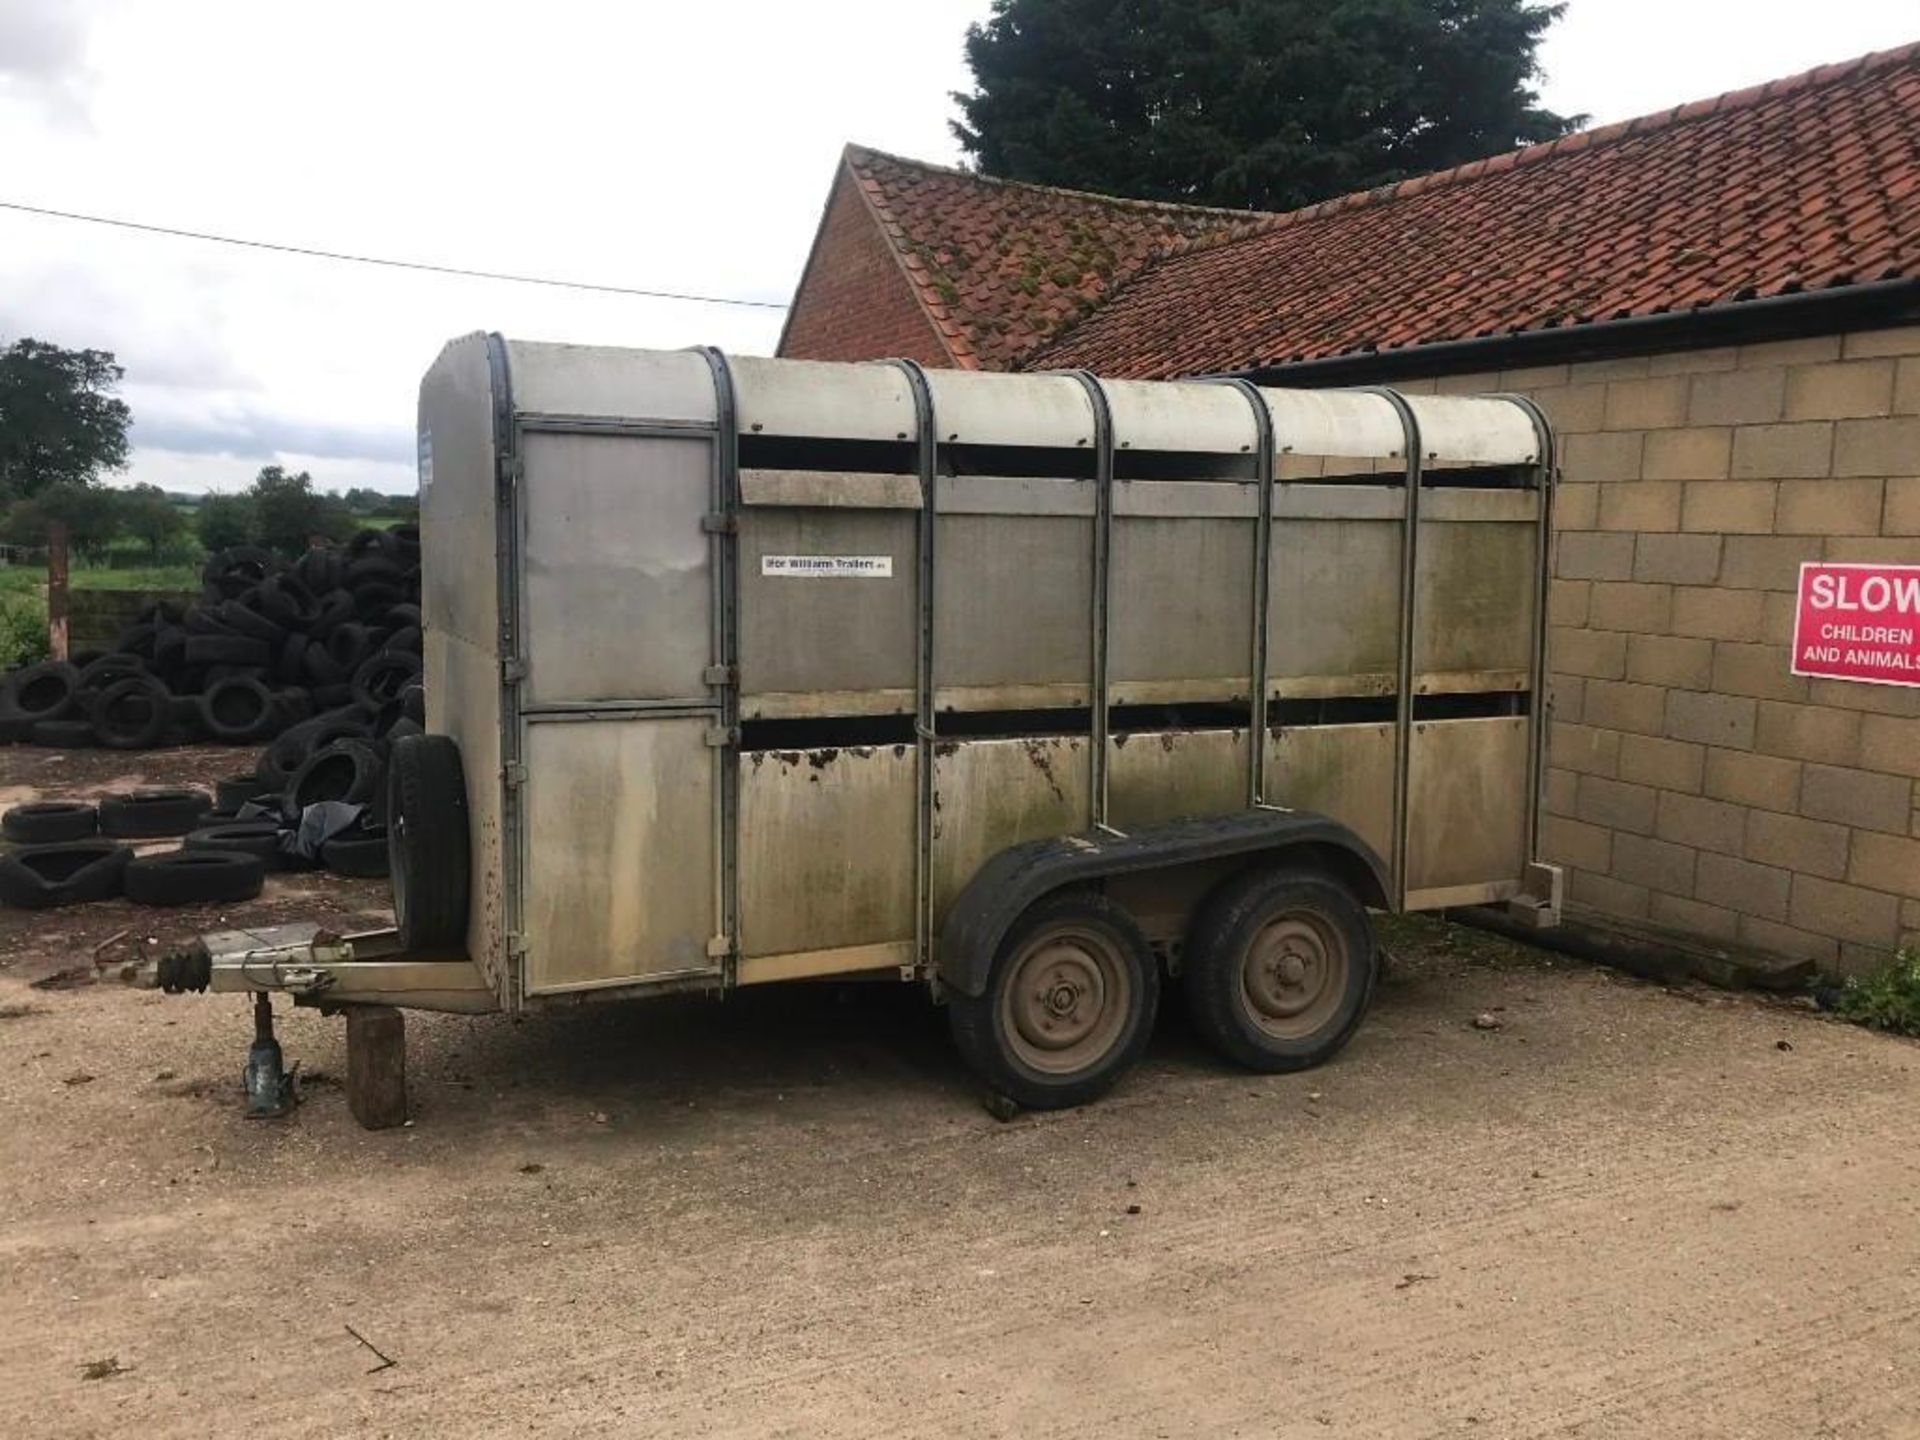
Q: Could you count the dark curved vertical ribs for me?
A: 7